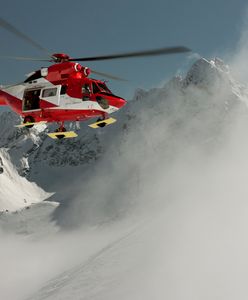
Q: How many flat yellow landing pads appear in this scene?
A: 3